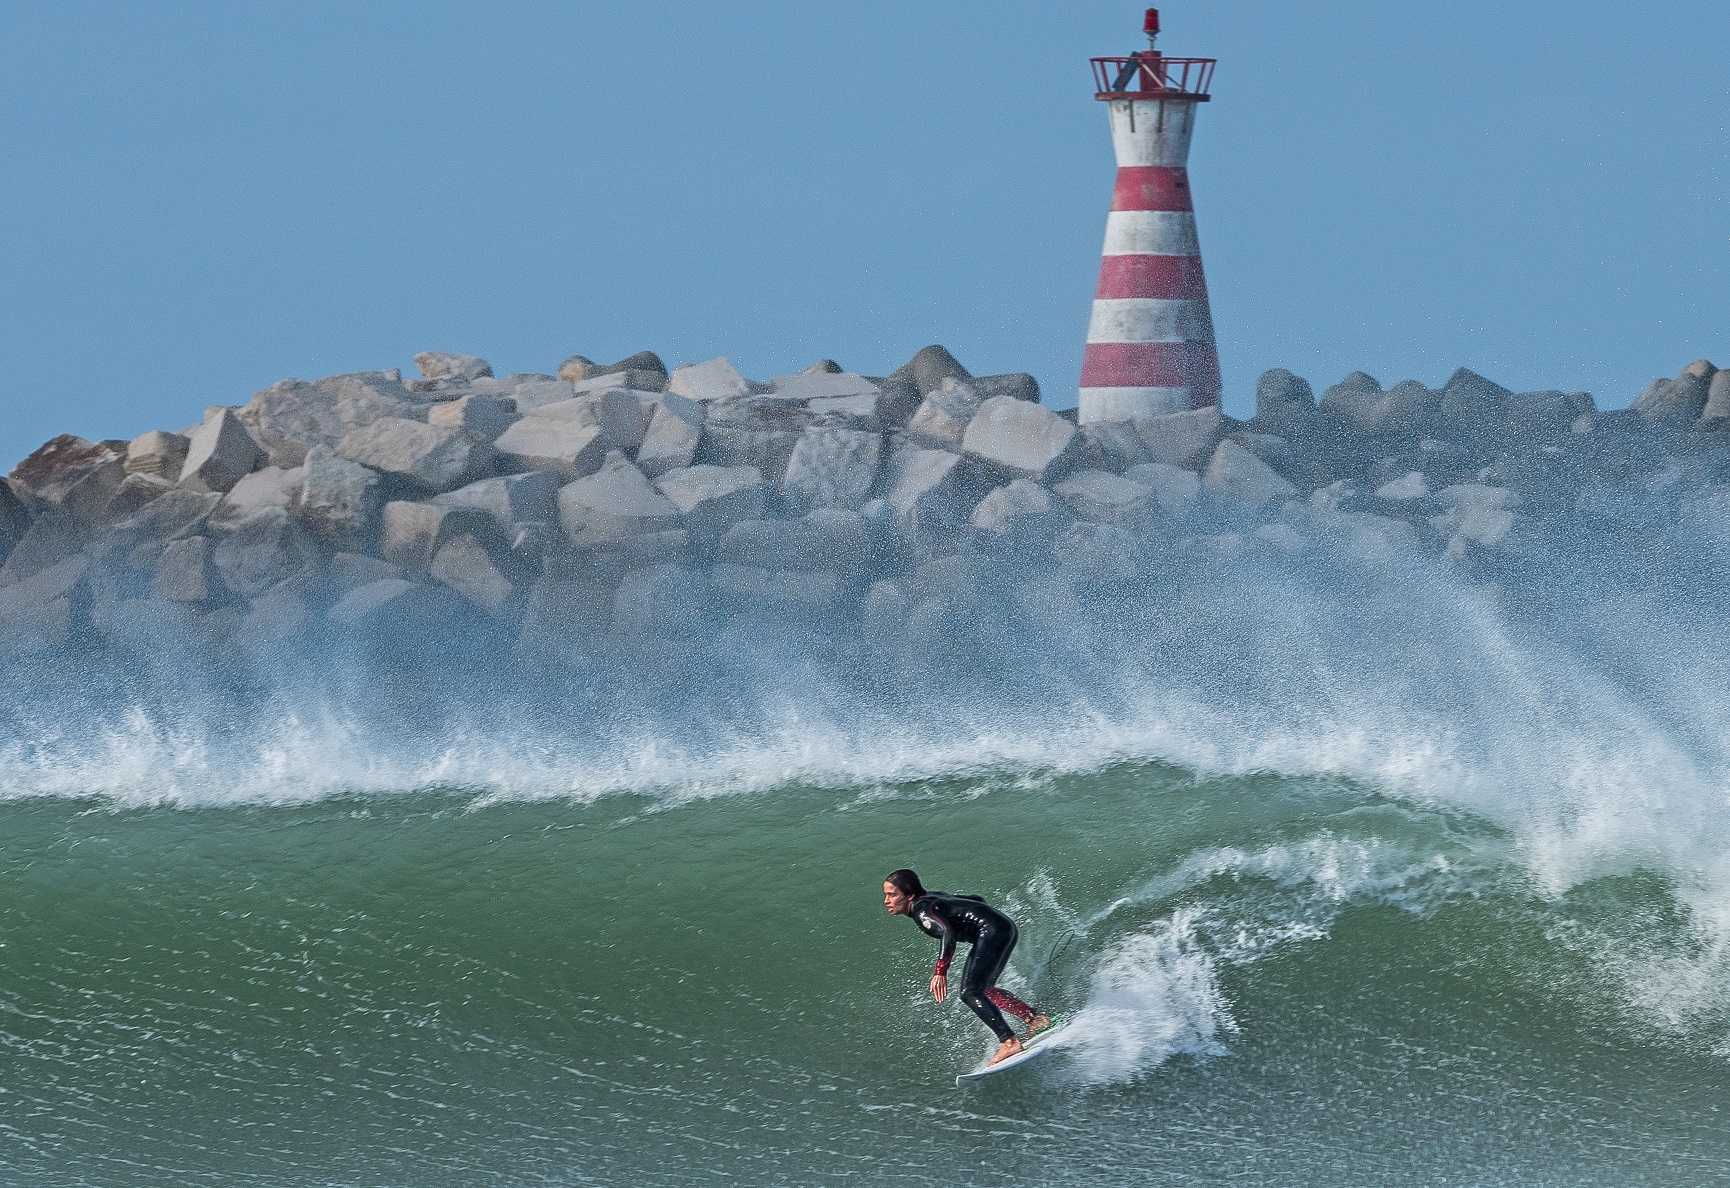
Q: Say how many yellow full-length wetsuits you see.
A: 0